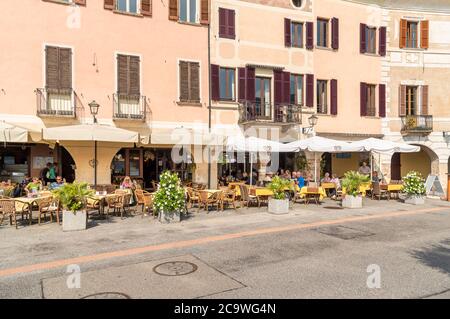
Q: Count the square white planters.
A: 5